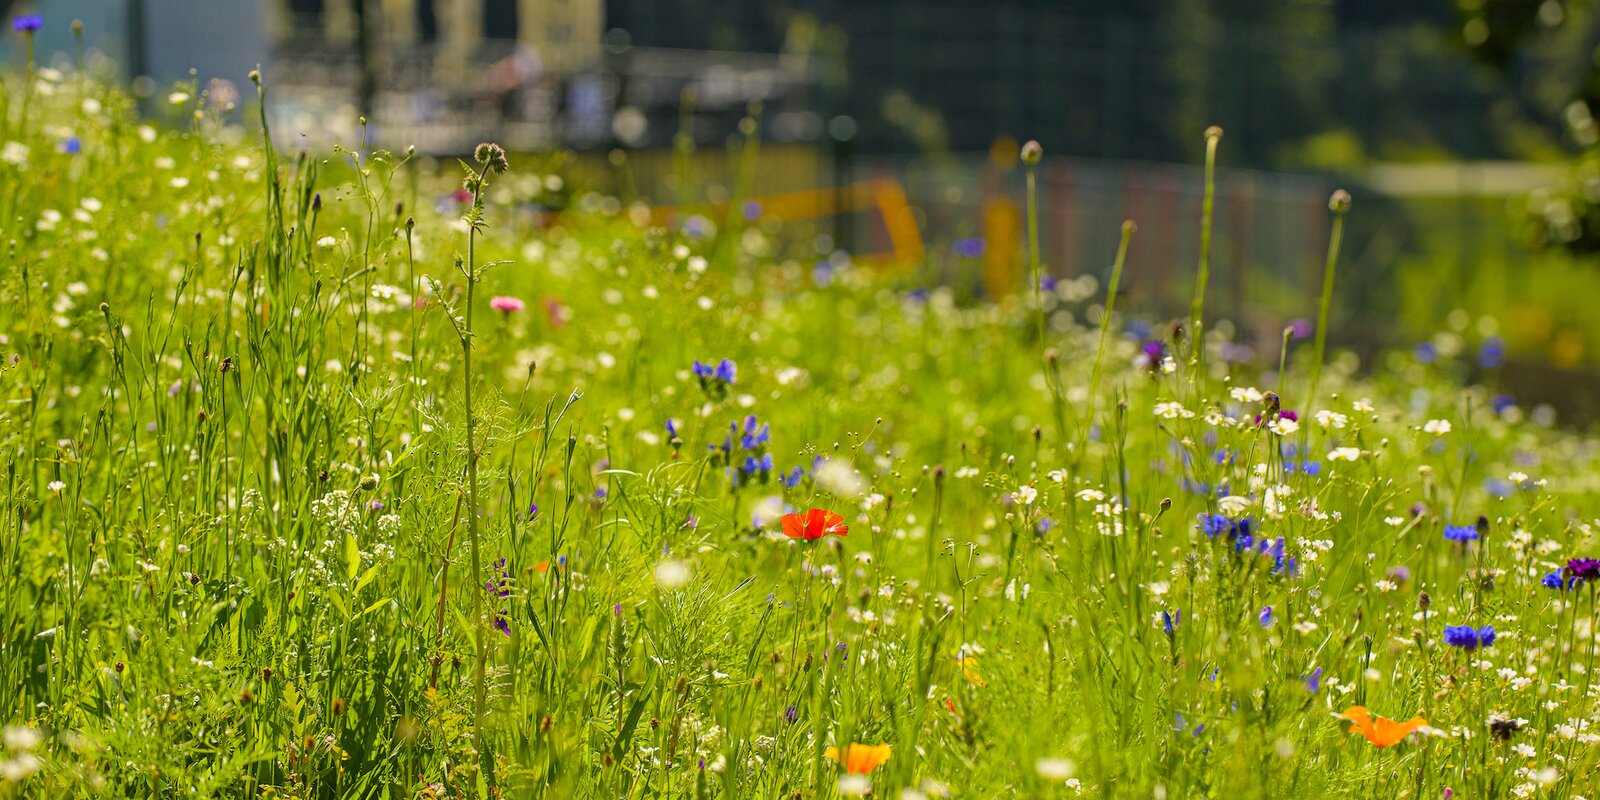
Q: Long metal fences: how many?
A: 1